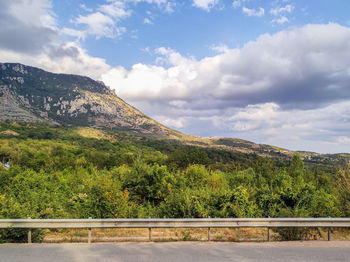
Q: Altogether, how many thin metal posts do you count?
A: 6